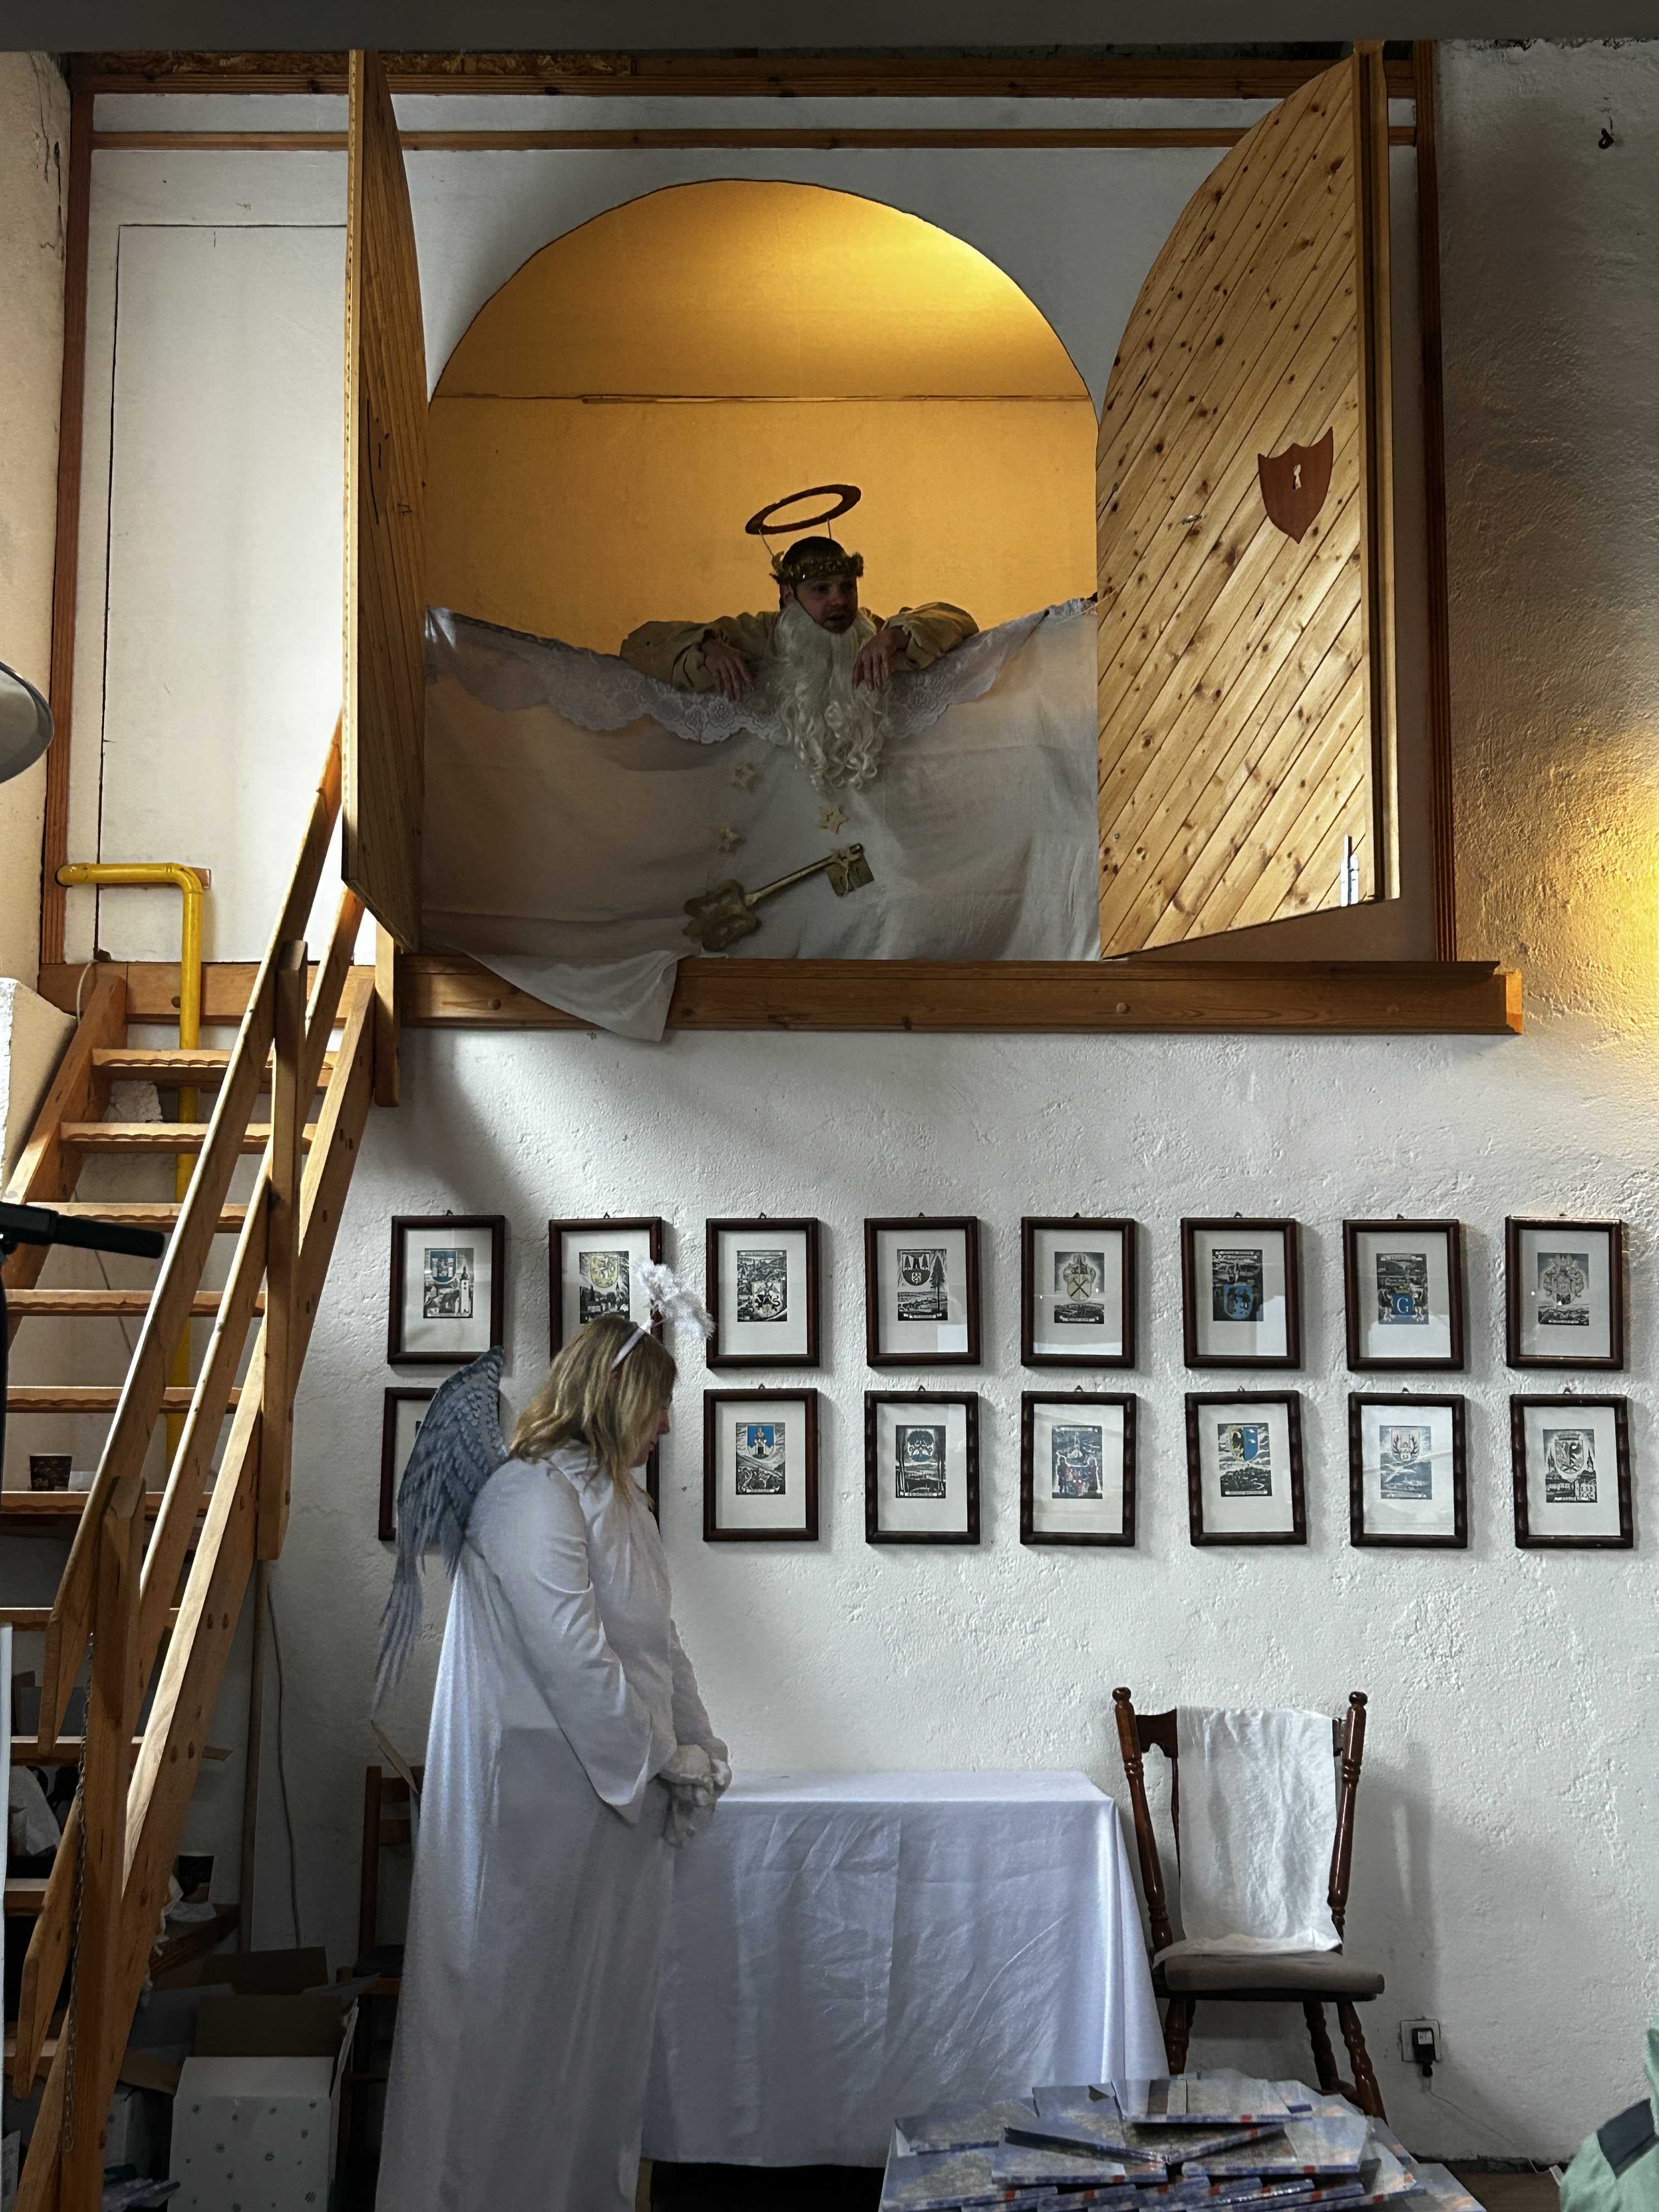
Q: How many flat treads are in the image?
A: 10